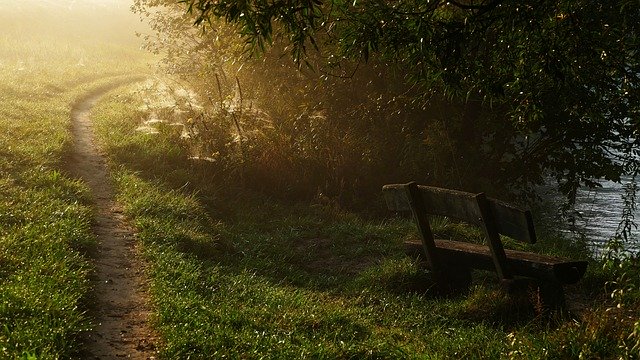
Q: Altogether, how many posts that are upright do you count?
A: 2